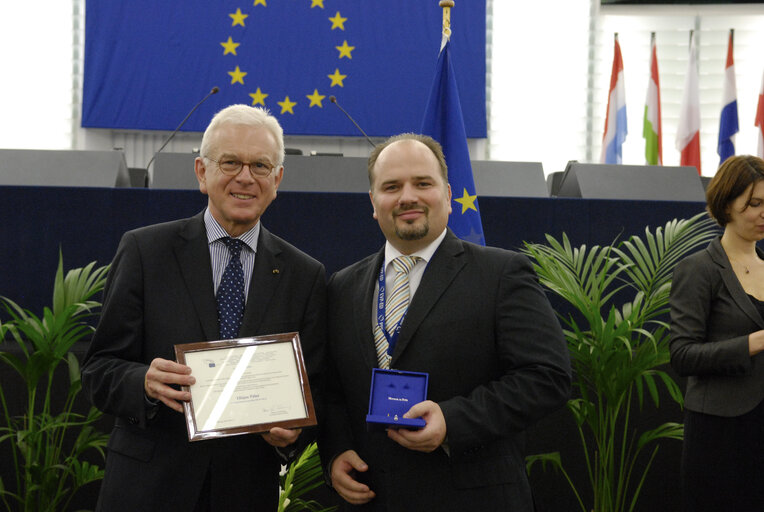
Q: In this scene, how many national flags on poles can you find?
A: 5